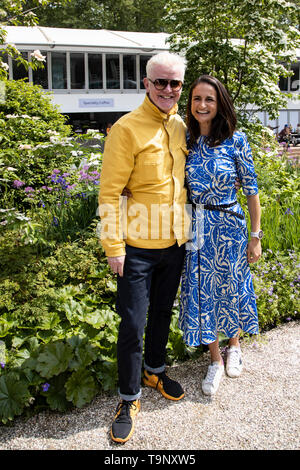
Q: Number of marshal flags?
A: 0